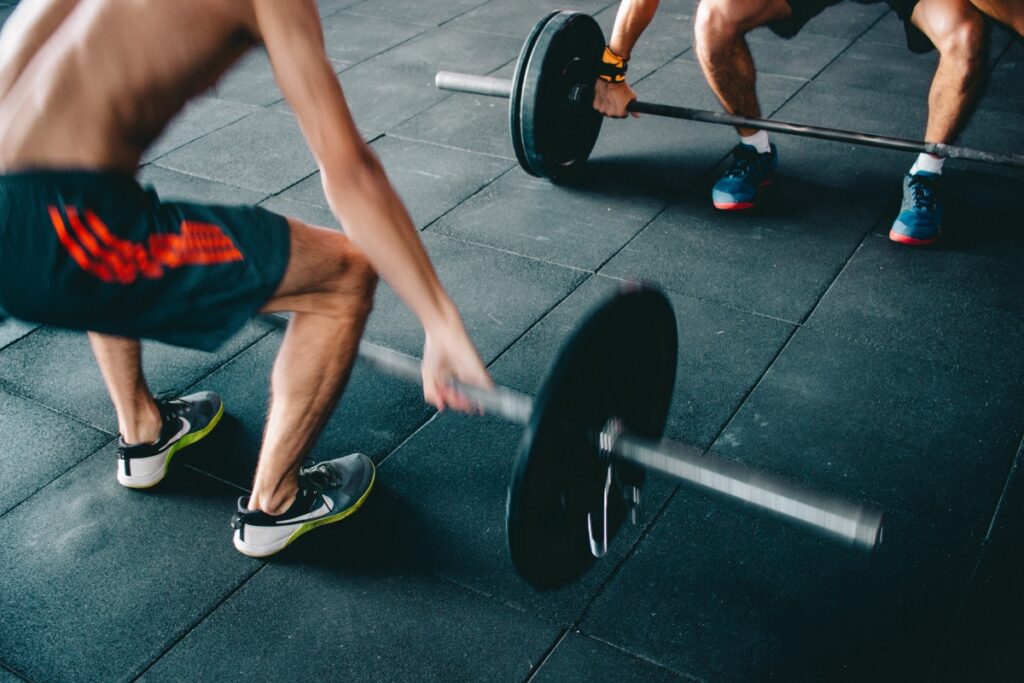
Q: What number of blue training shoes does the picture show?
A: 2